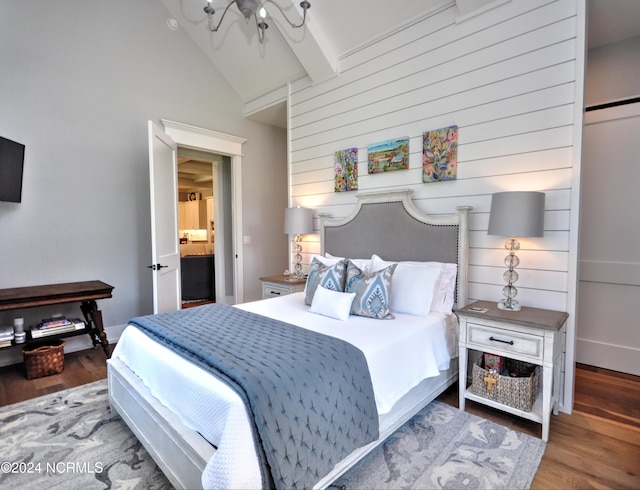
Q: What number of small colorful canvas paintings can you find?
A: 3